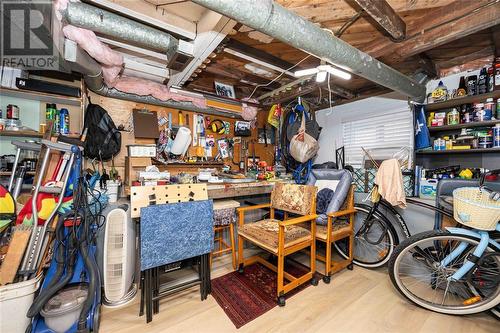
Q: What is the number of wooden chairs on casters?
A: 2